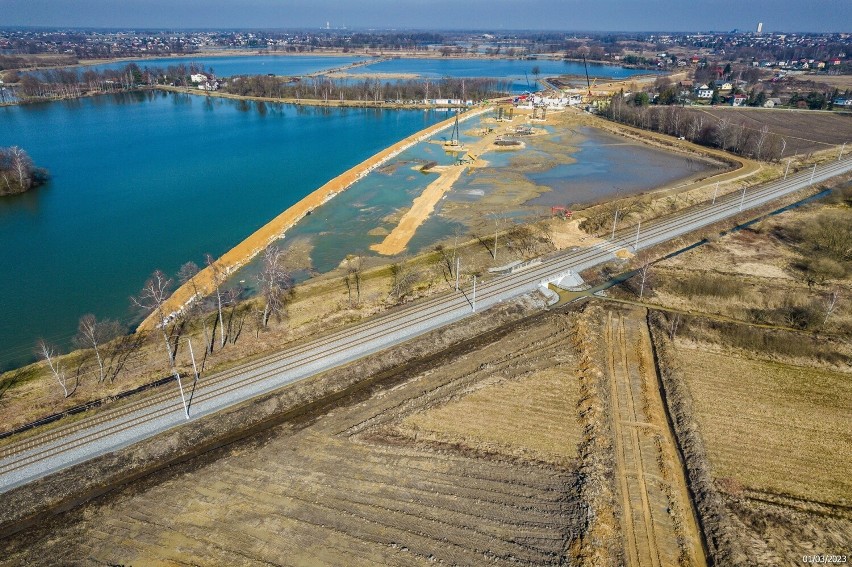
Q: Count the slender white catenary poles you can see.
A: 11